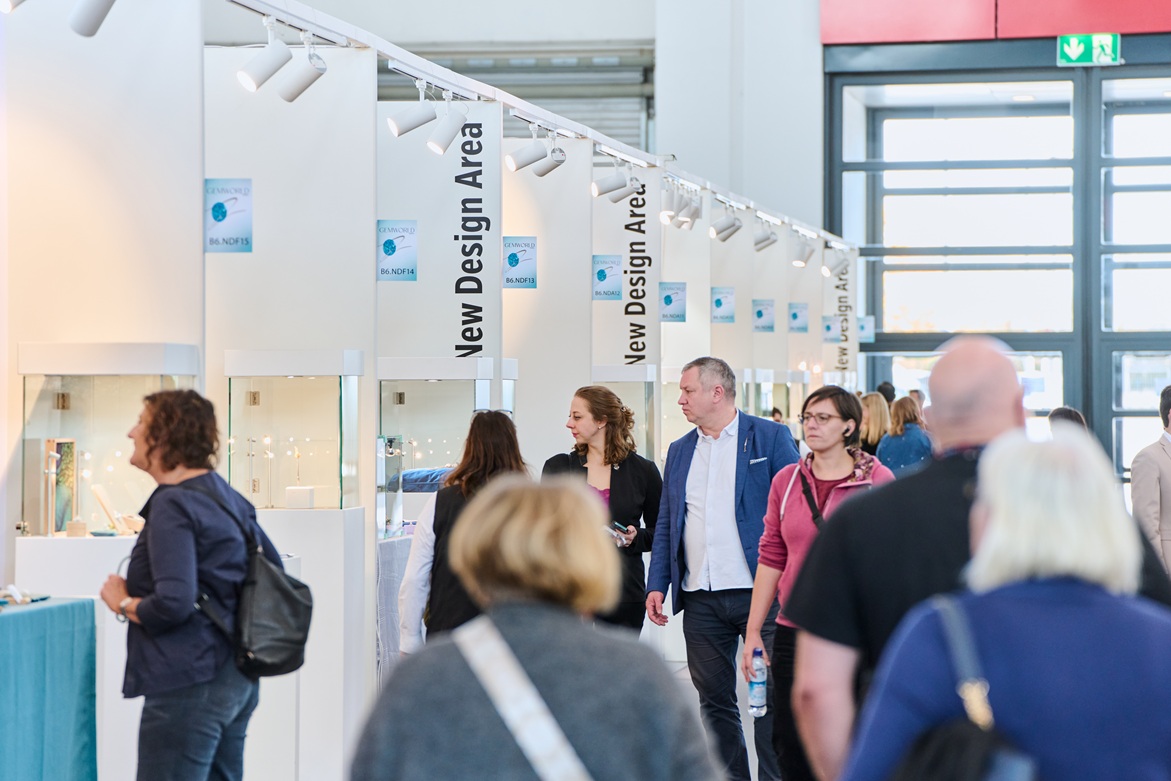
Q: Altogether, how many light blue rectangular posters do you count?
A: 10